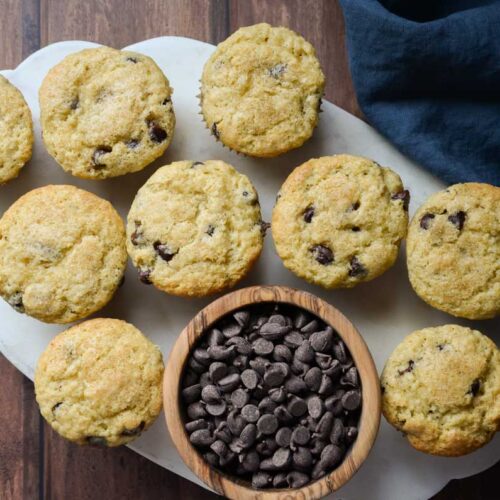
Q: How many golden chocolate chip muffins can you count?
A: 9